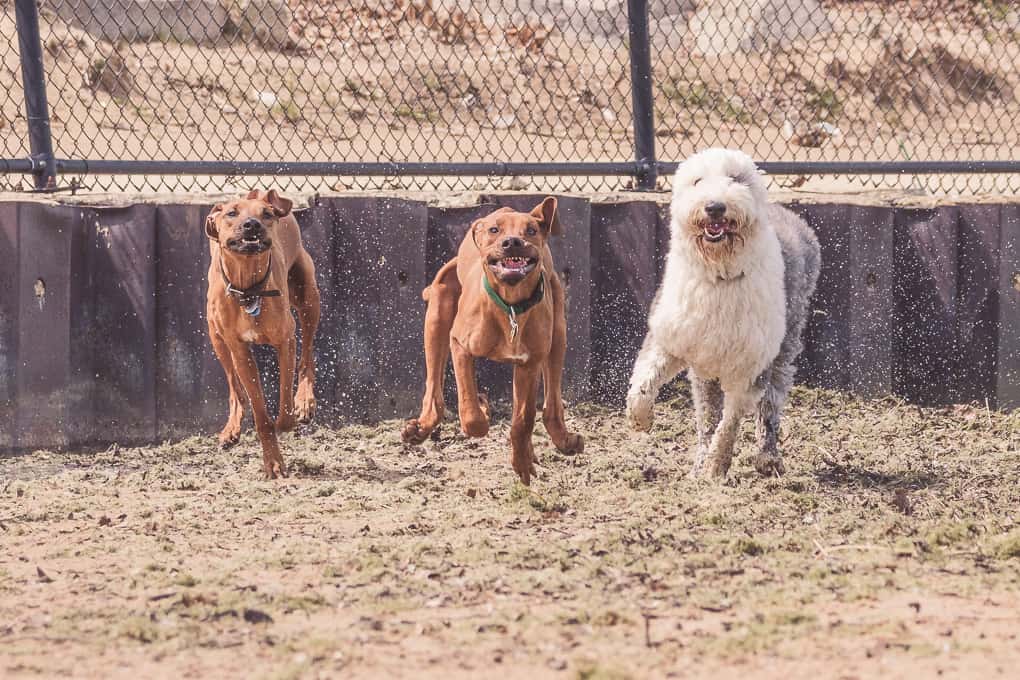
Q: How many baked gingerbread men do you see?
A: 0